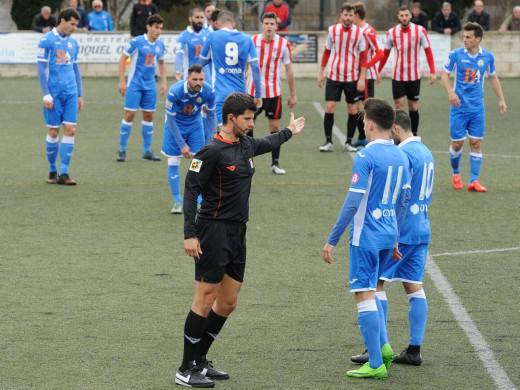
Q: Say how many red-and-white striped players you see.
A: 4